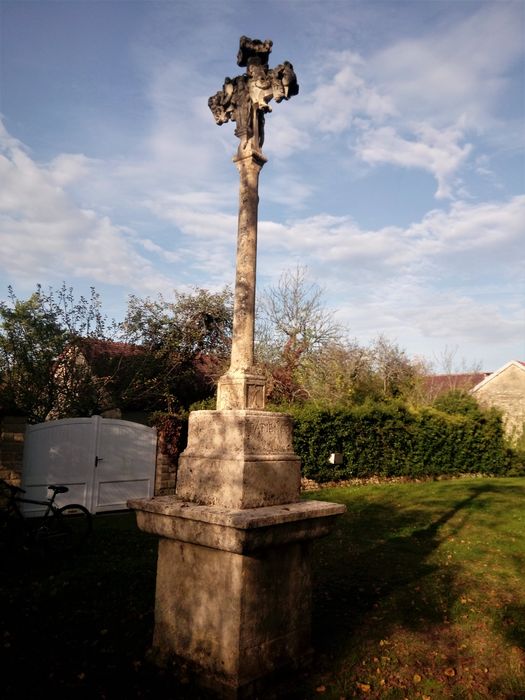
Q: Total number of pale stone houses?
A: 1